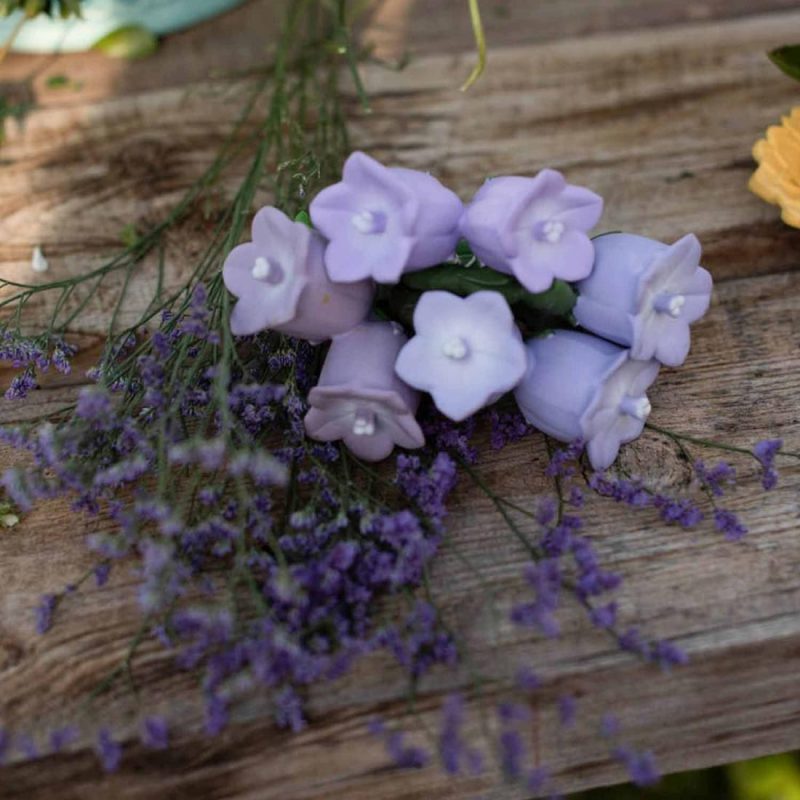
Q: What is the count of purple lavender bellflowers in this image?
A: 7